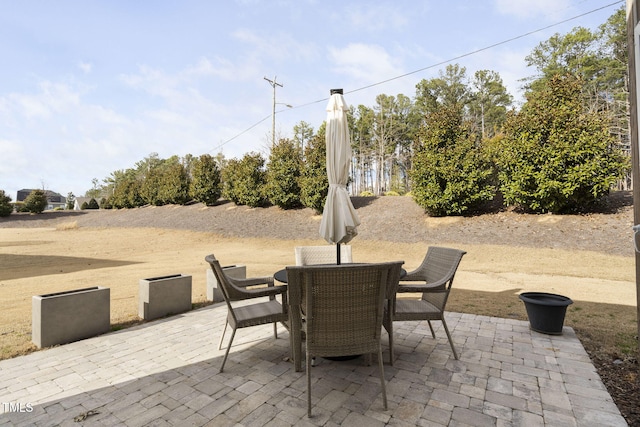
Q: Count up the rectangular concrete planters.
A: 3